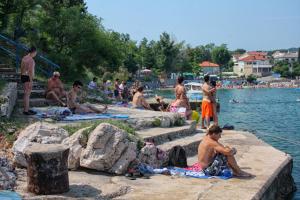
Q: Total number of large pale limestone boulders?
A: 3